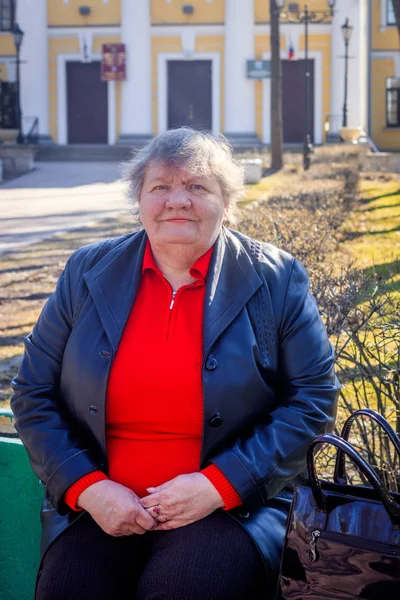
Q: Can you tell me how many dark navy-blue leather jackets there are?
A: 1